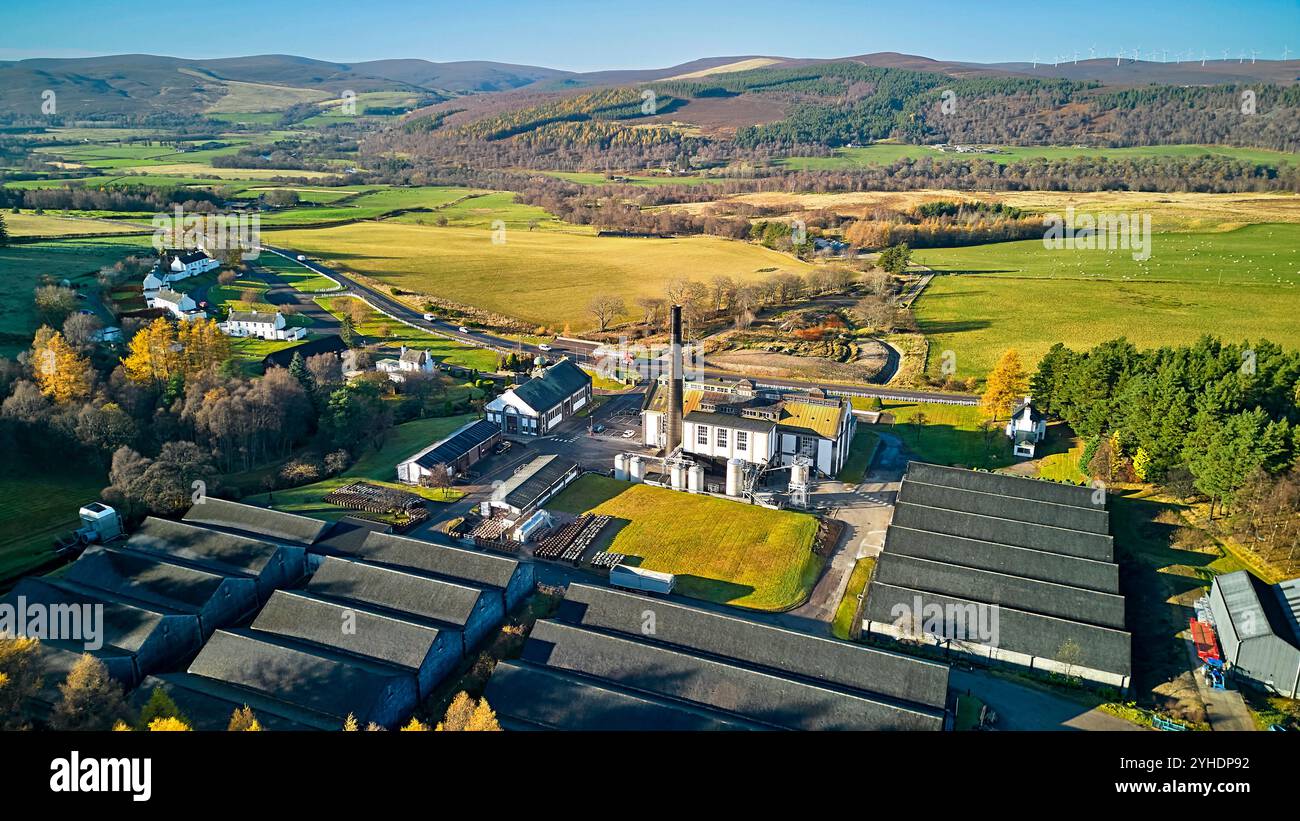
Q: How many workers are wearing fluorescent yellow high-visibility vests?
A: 0